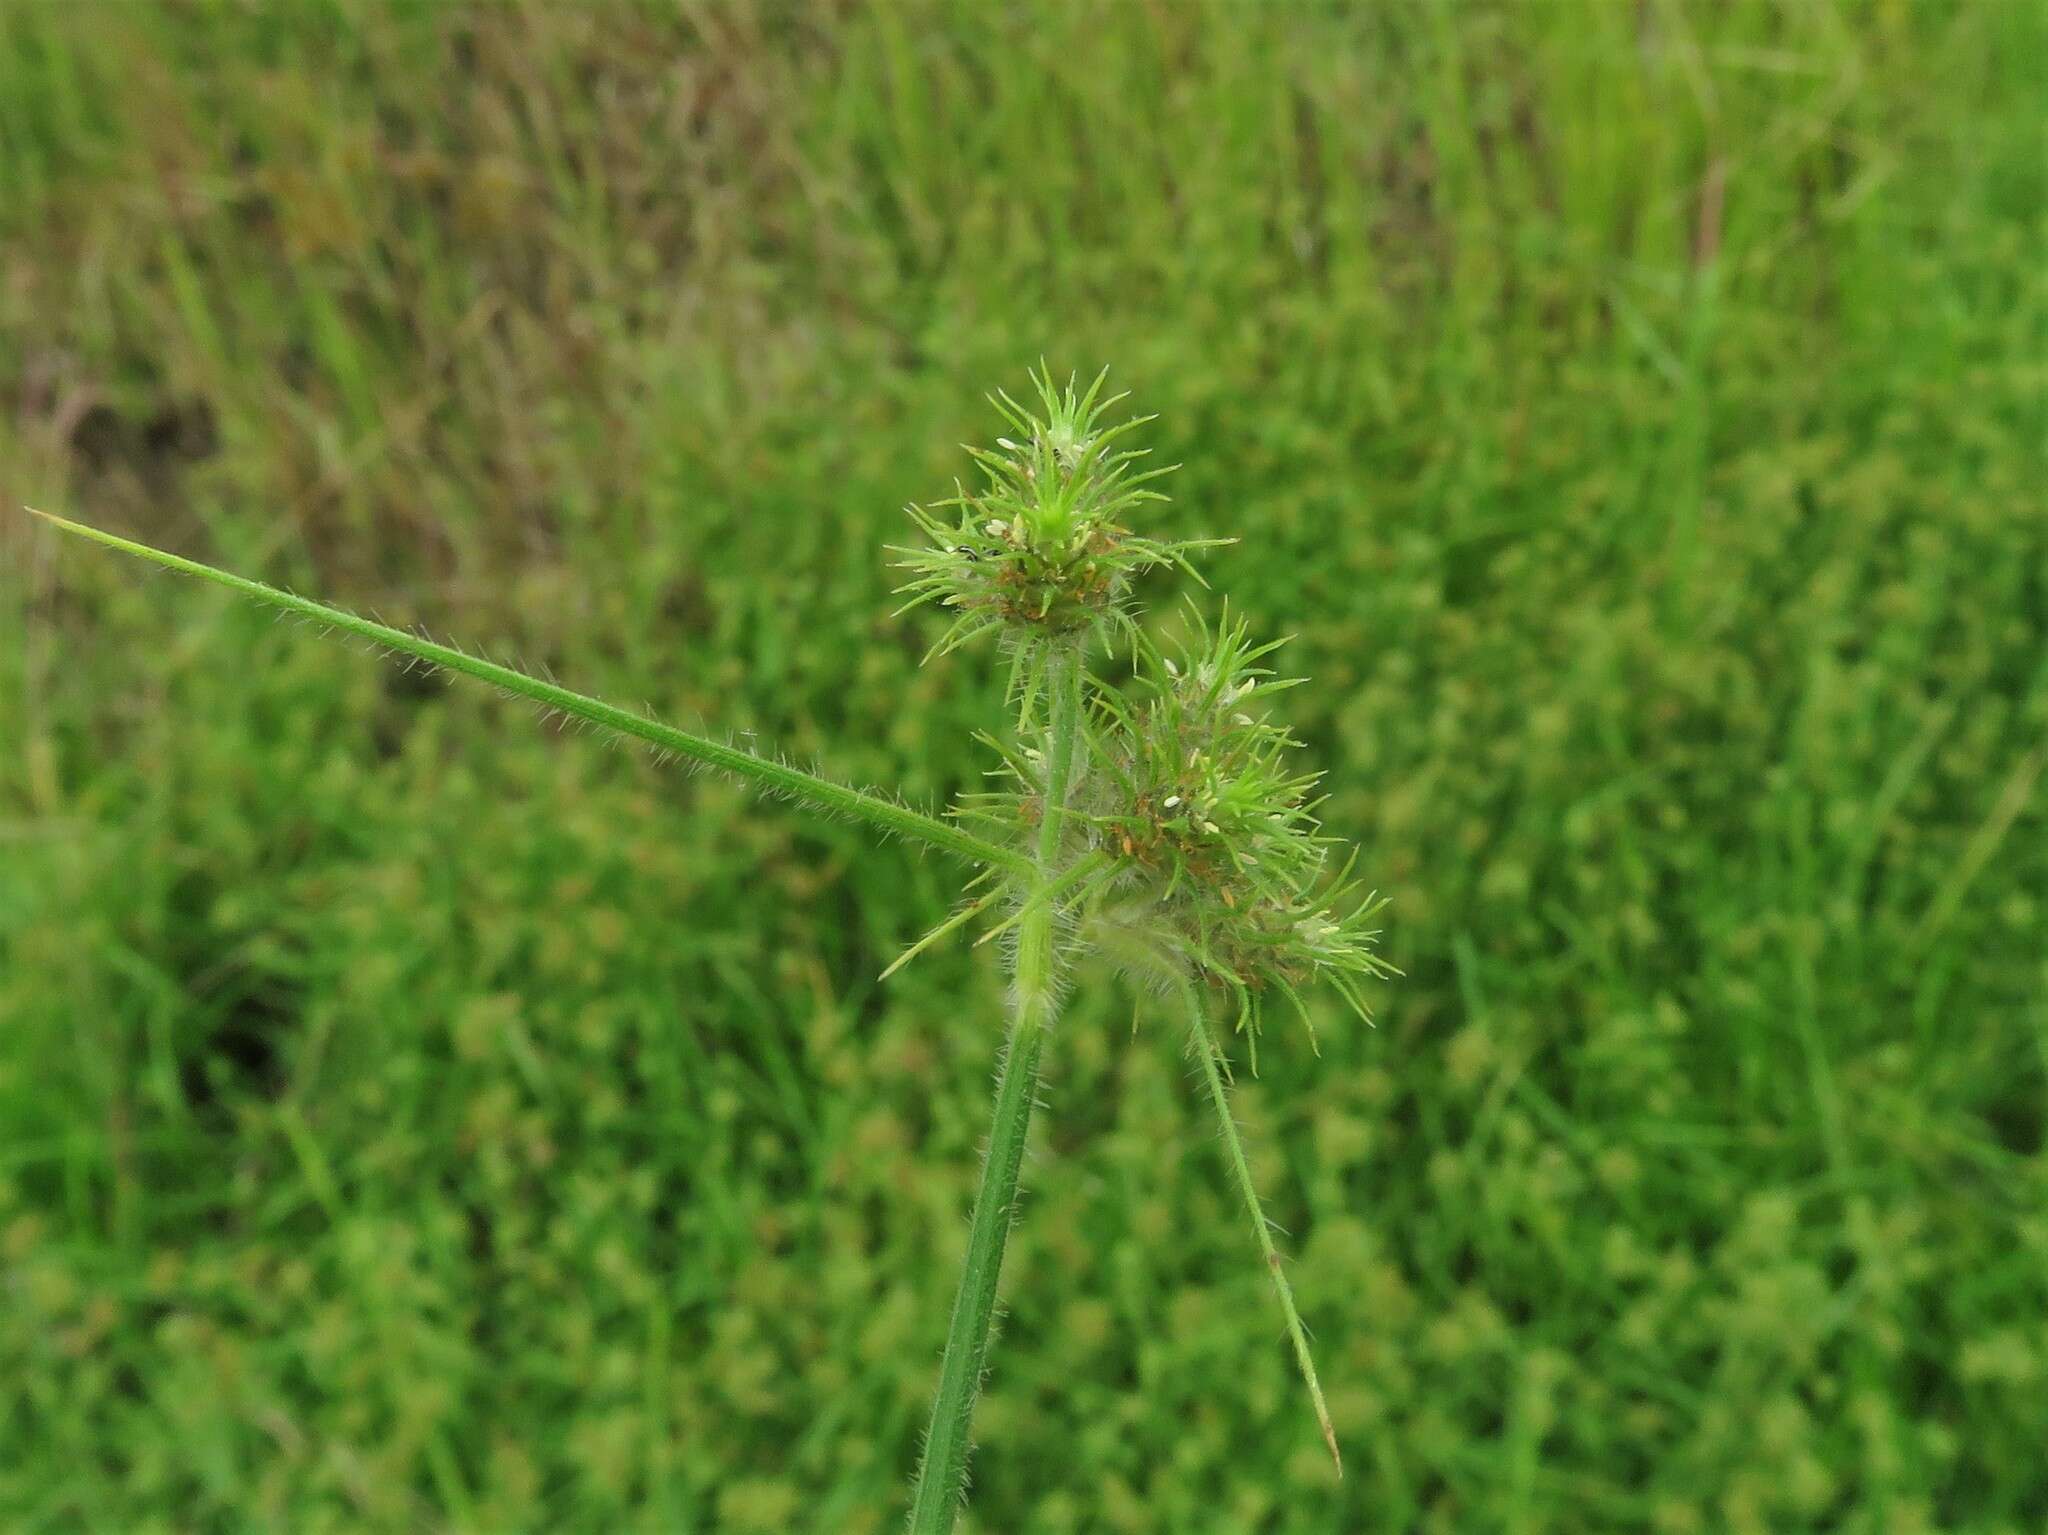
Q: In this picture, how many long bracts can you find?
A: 2